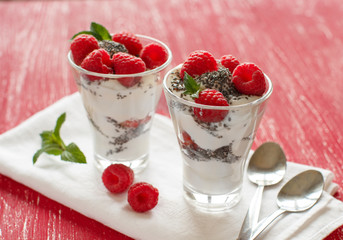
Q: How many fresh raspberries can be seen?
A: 11